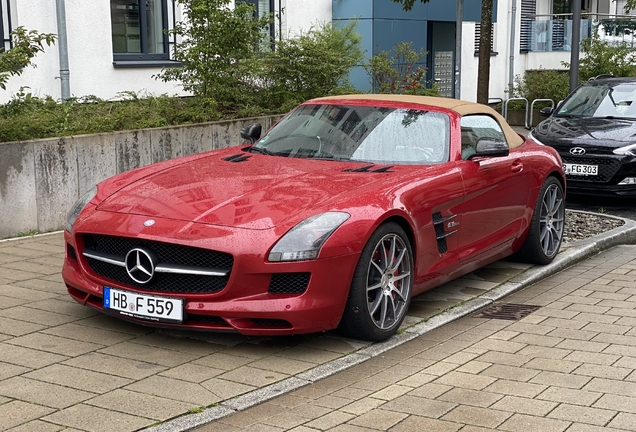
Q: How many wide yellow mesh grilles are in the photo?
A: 0